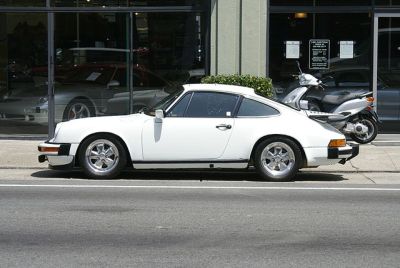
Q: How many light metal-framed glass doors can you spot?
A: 1